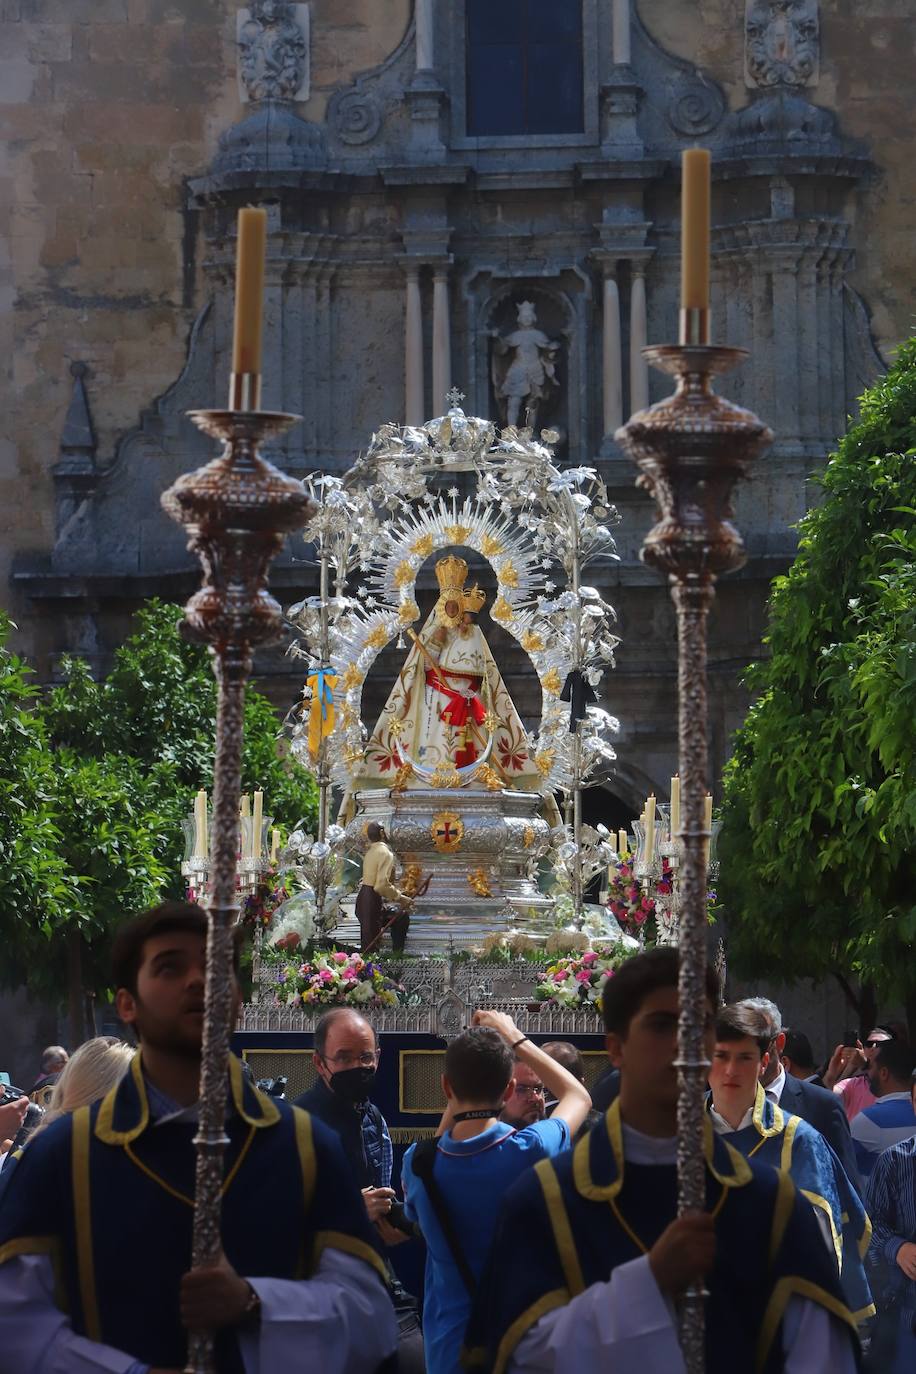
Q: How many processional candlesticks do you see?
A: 2